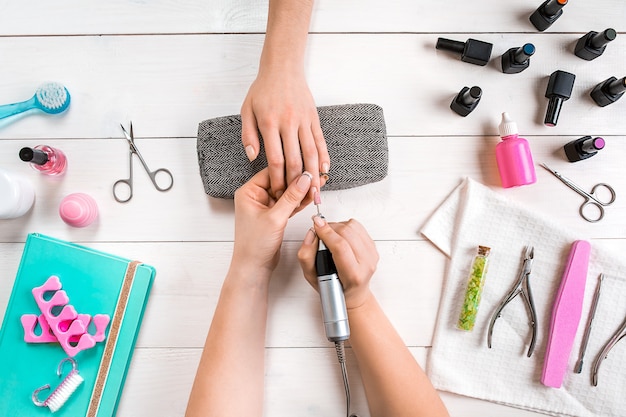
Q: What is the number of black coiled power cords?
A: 1